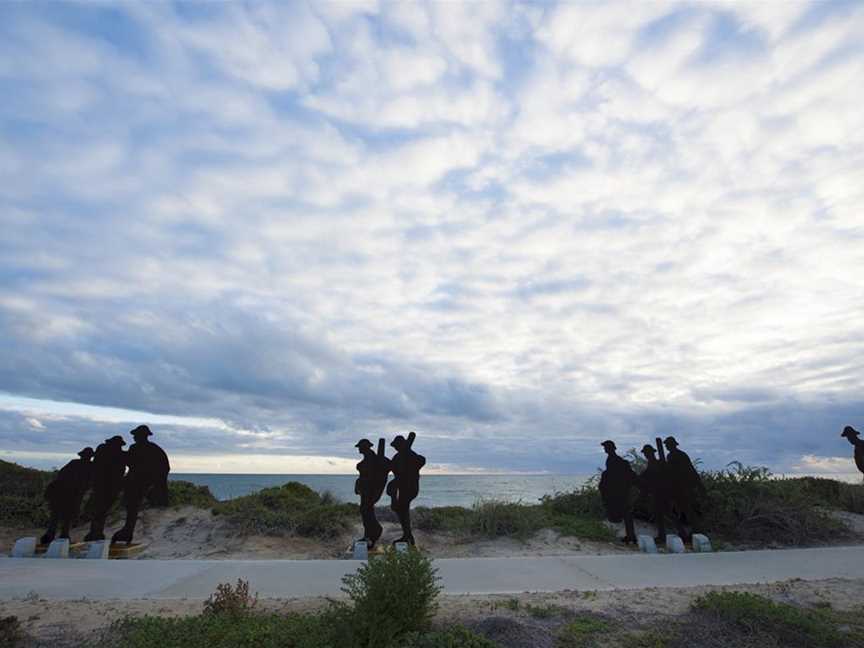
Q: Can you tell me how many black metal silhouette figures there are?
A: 9